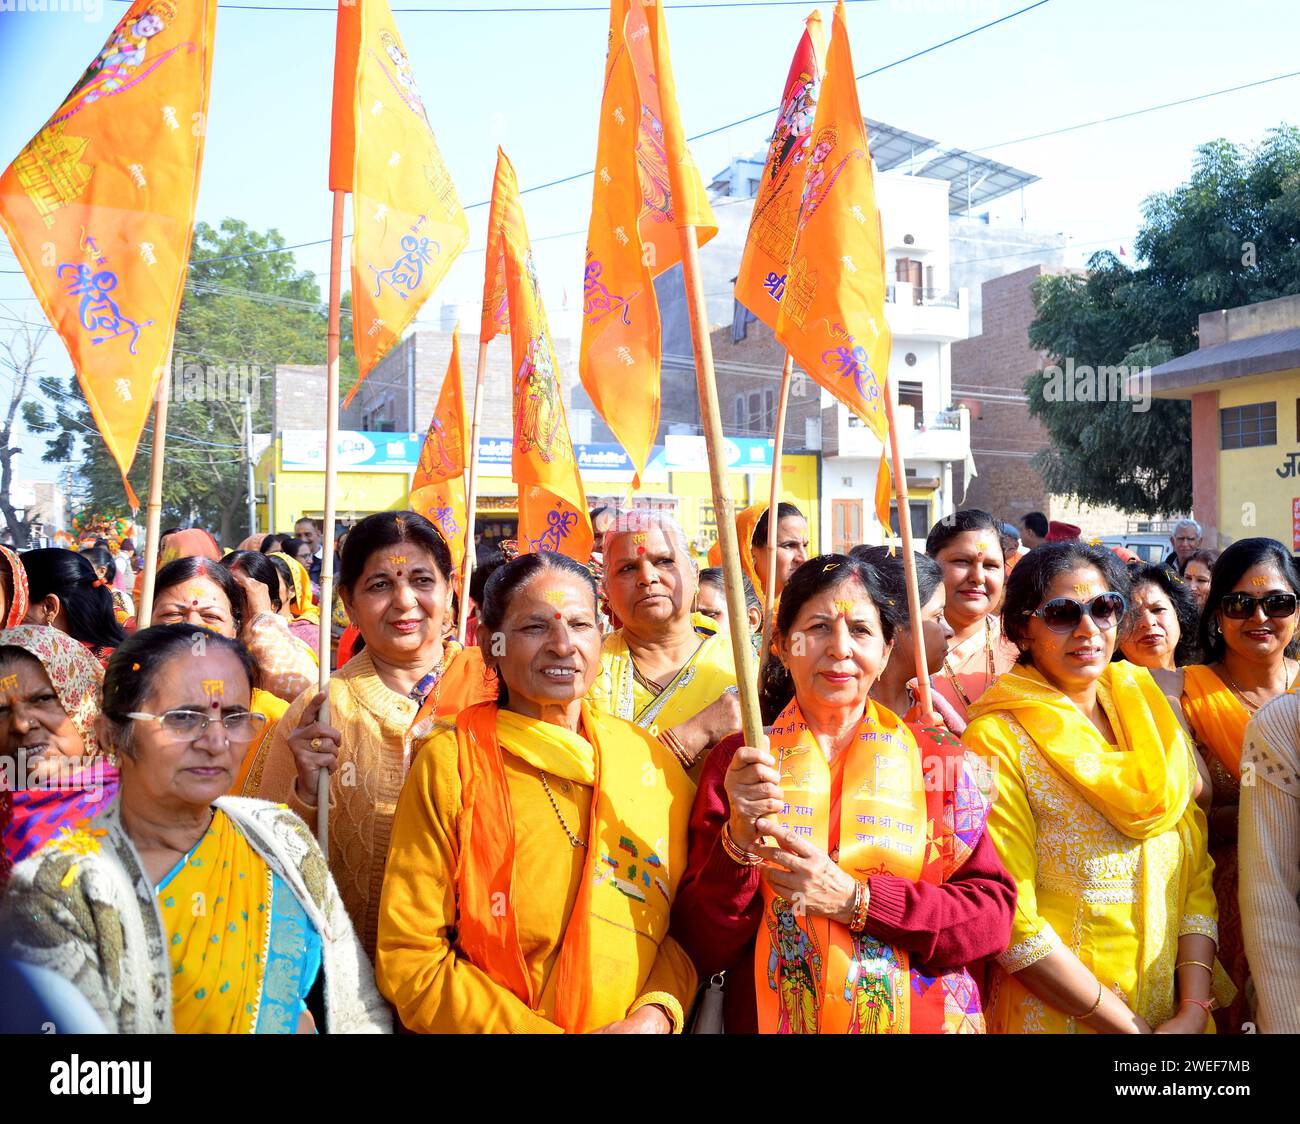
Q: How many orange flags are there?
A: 7